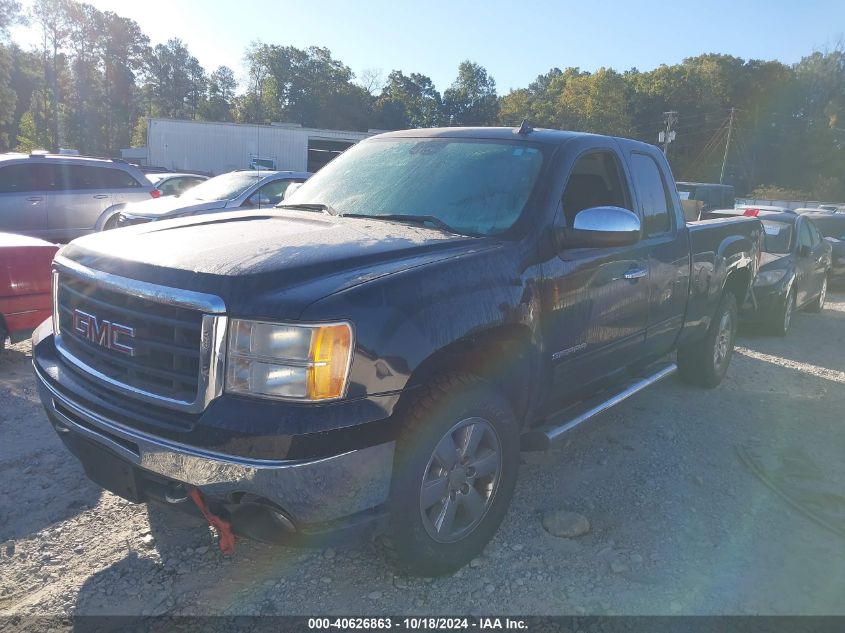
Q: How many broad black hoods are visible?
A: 1